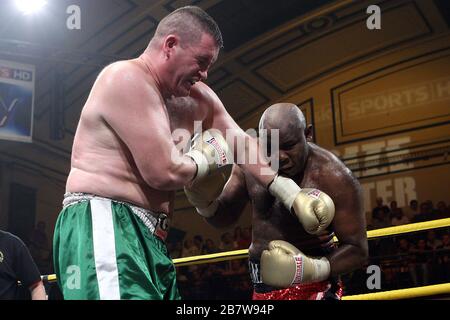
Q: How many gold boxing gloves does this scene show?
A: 4